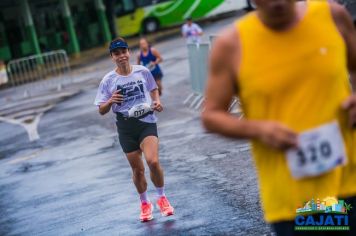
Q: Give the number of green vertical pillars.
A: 3